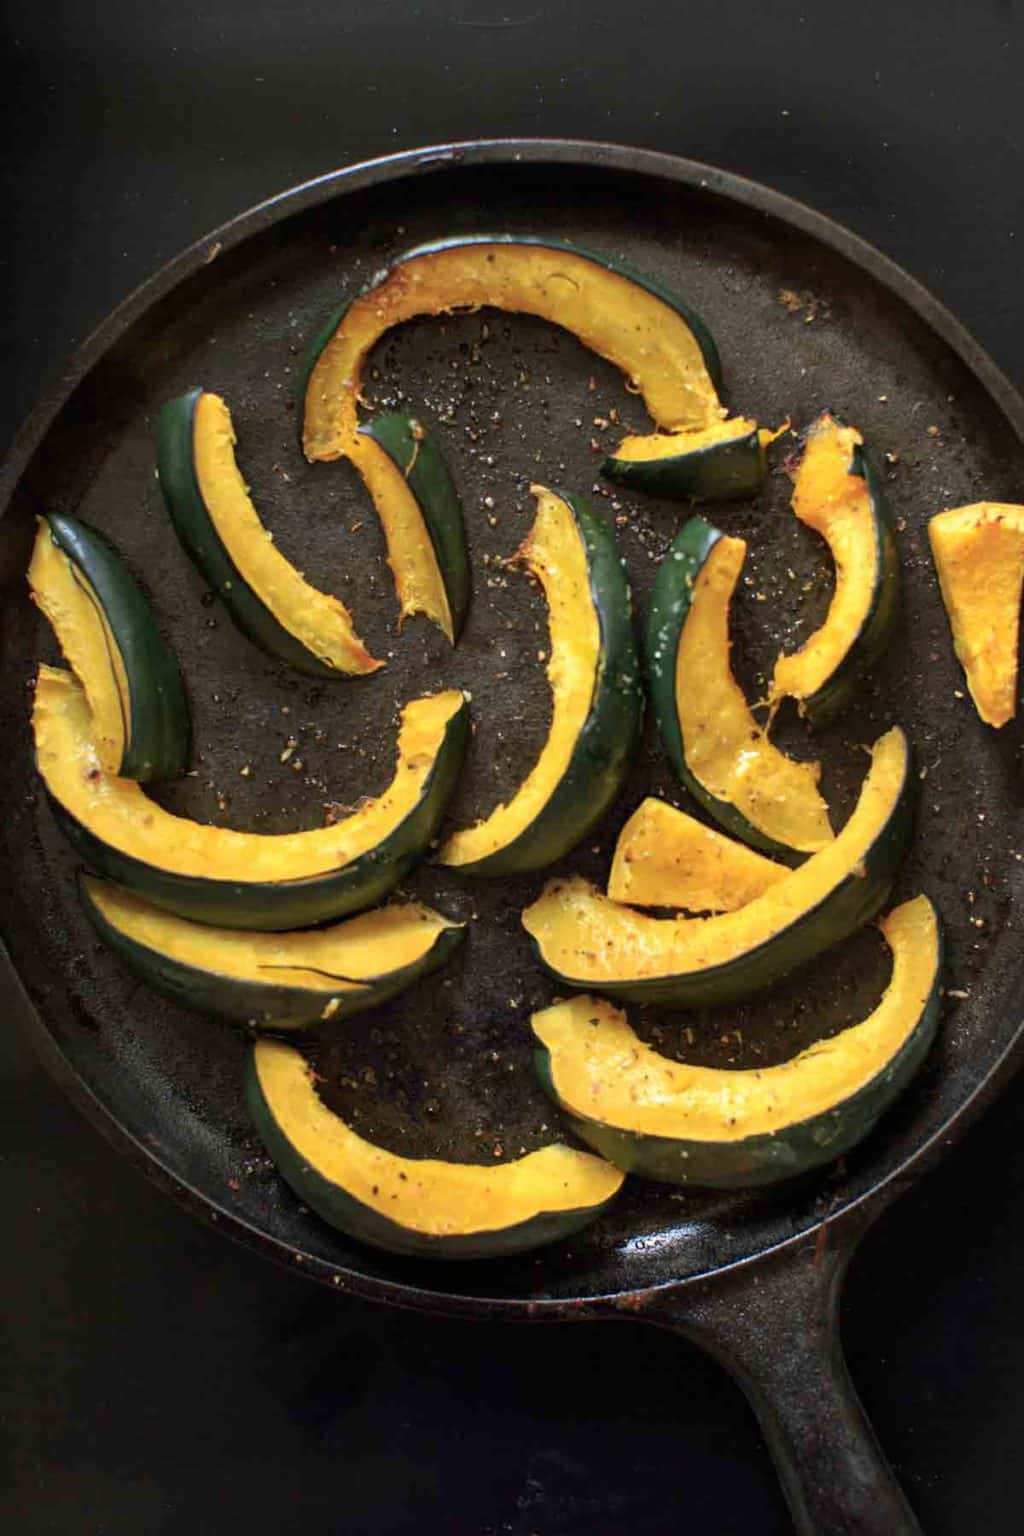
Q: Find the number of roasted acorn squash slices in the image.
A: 15